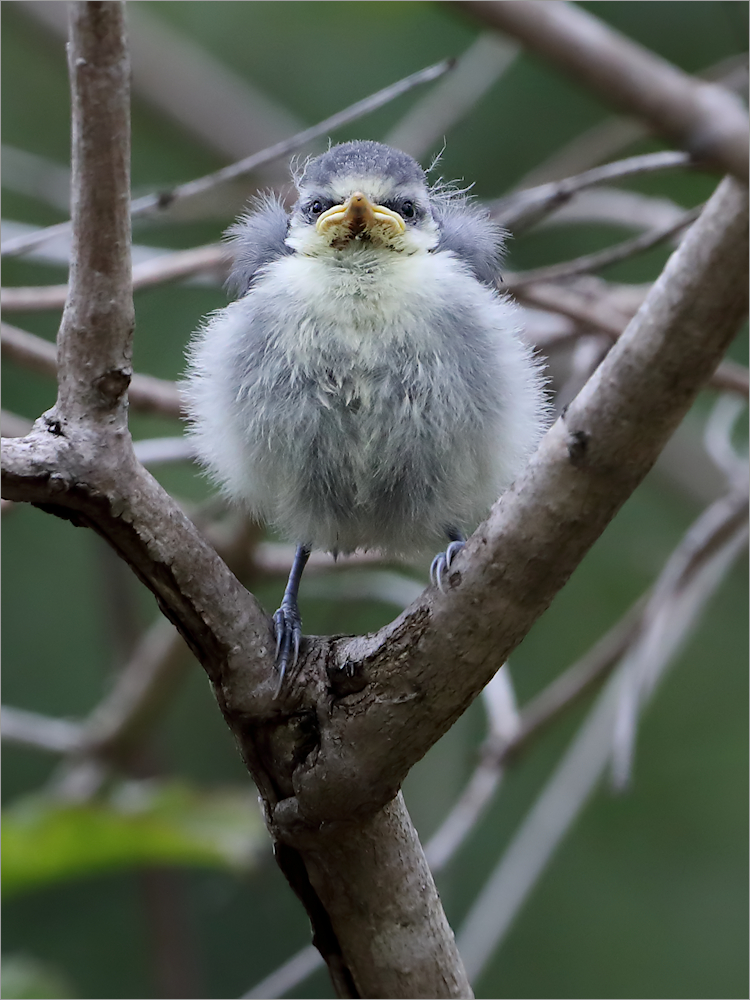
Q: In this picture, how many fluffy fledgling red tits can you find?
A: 0